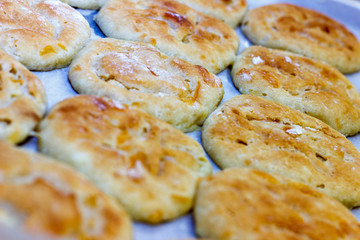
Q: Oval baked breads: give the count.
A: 12